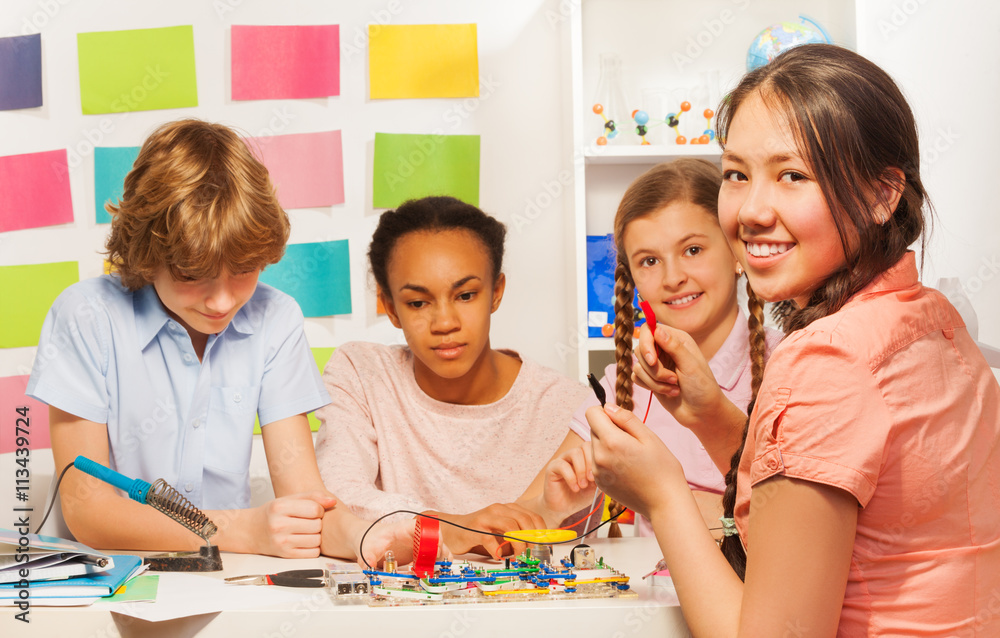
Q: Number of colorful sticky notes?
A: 14